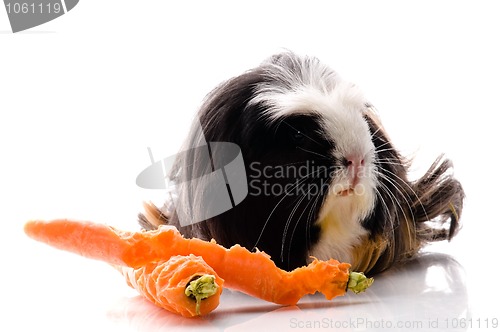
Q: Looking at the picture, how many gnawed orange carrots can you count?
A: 2